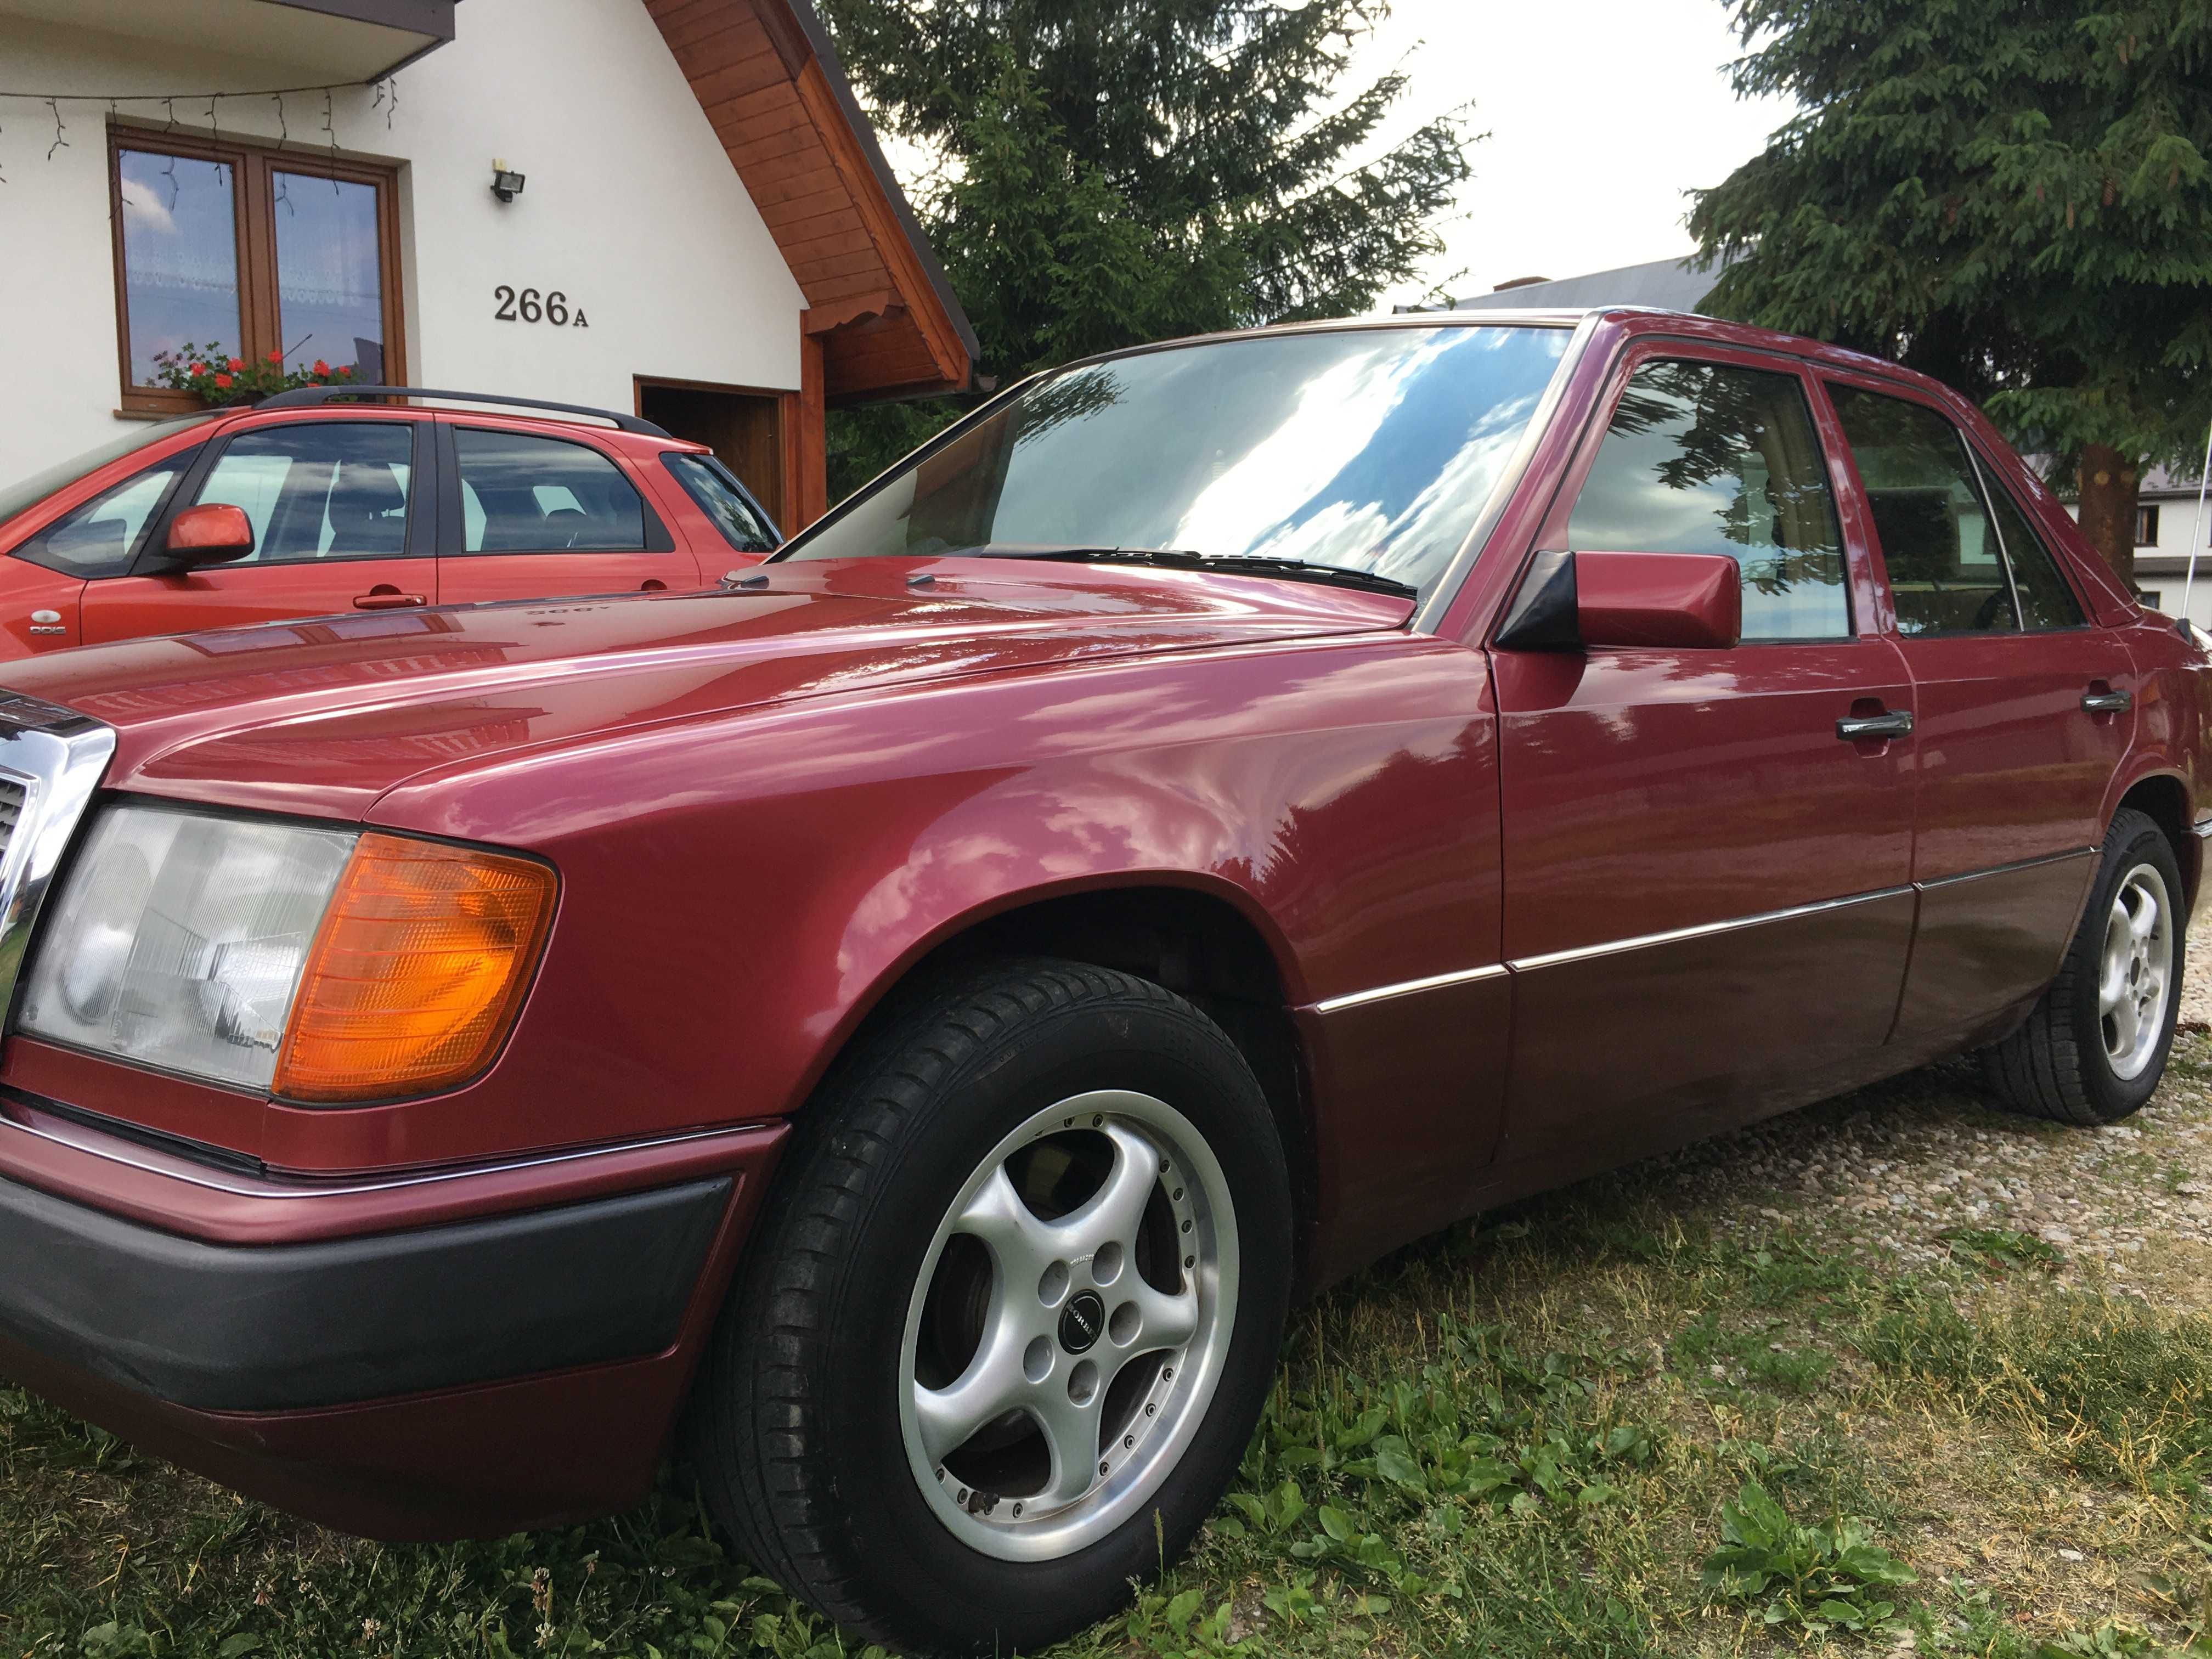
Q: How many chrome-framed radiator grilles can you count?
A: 1